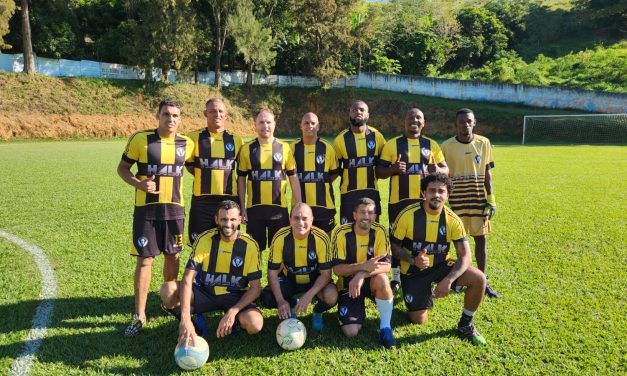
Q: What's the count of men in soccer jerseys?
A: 11